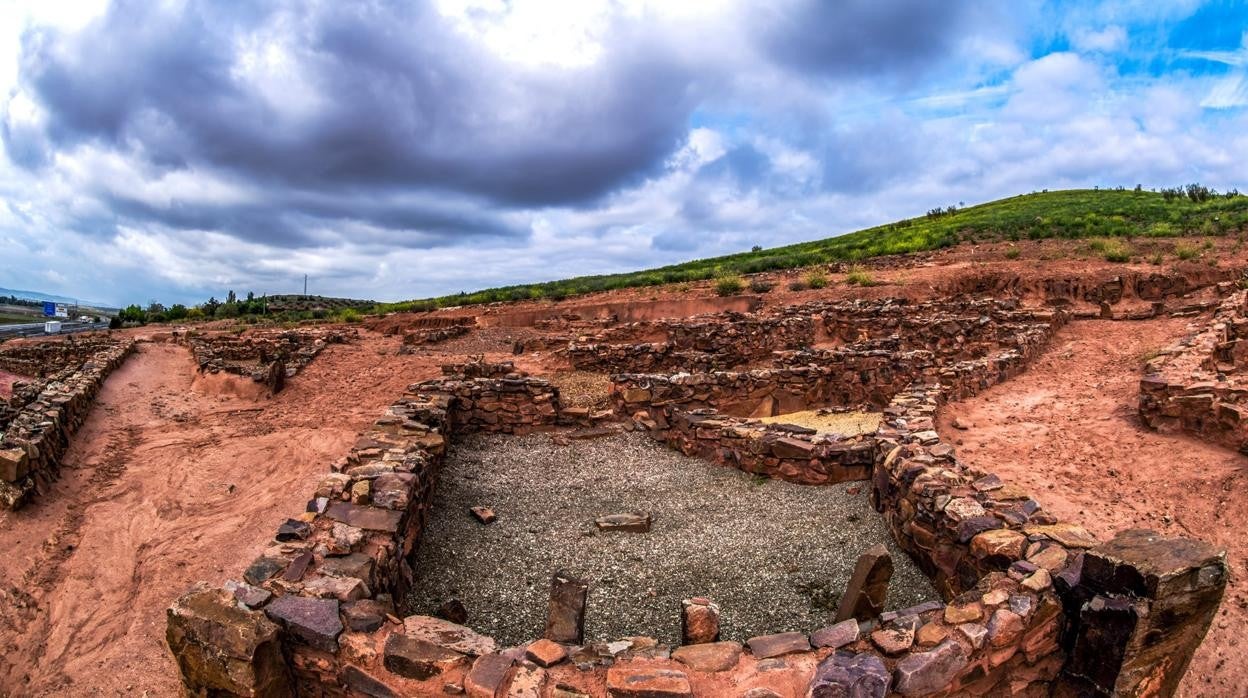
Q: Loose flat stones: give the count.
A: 2